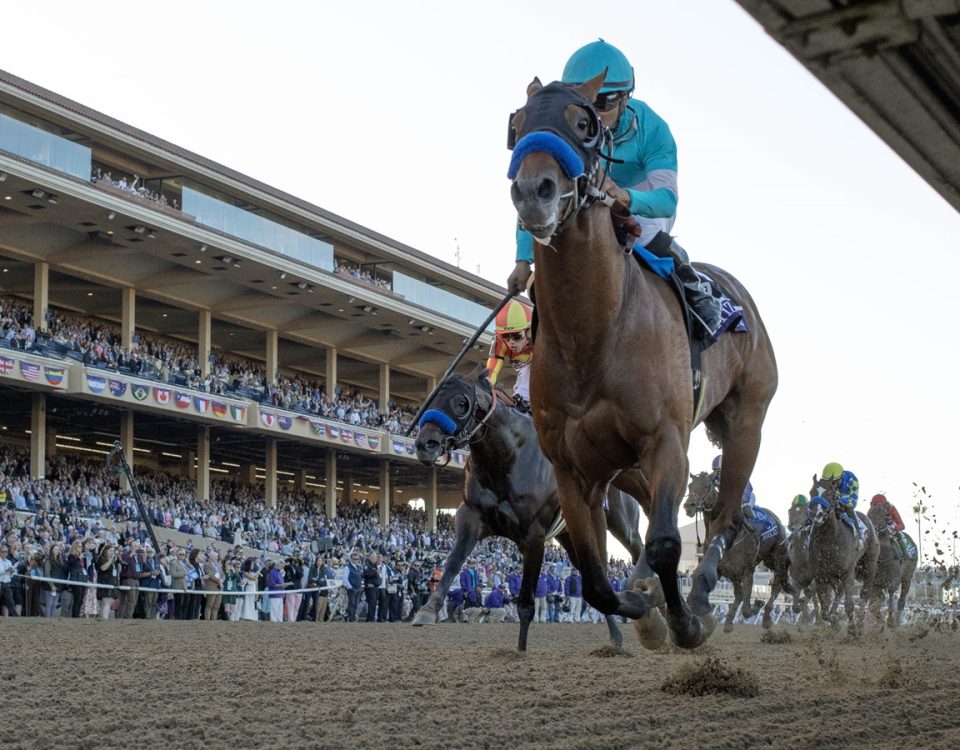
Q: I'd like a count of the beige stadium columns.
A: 14